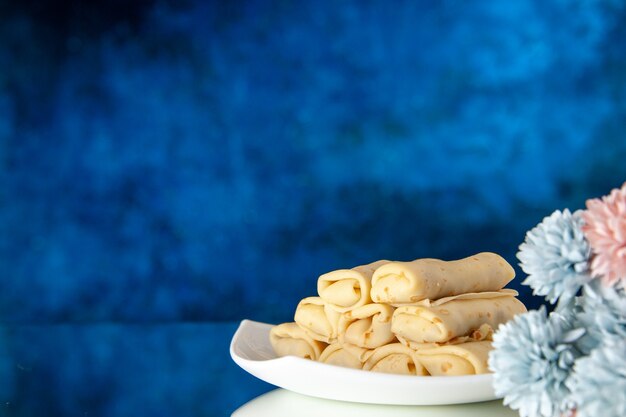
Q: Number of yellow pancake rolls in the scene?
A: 9